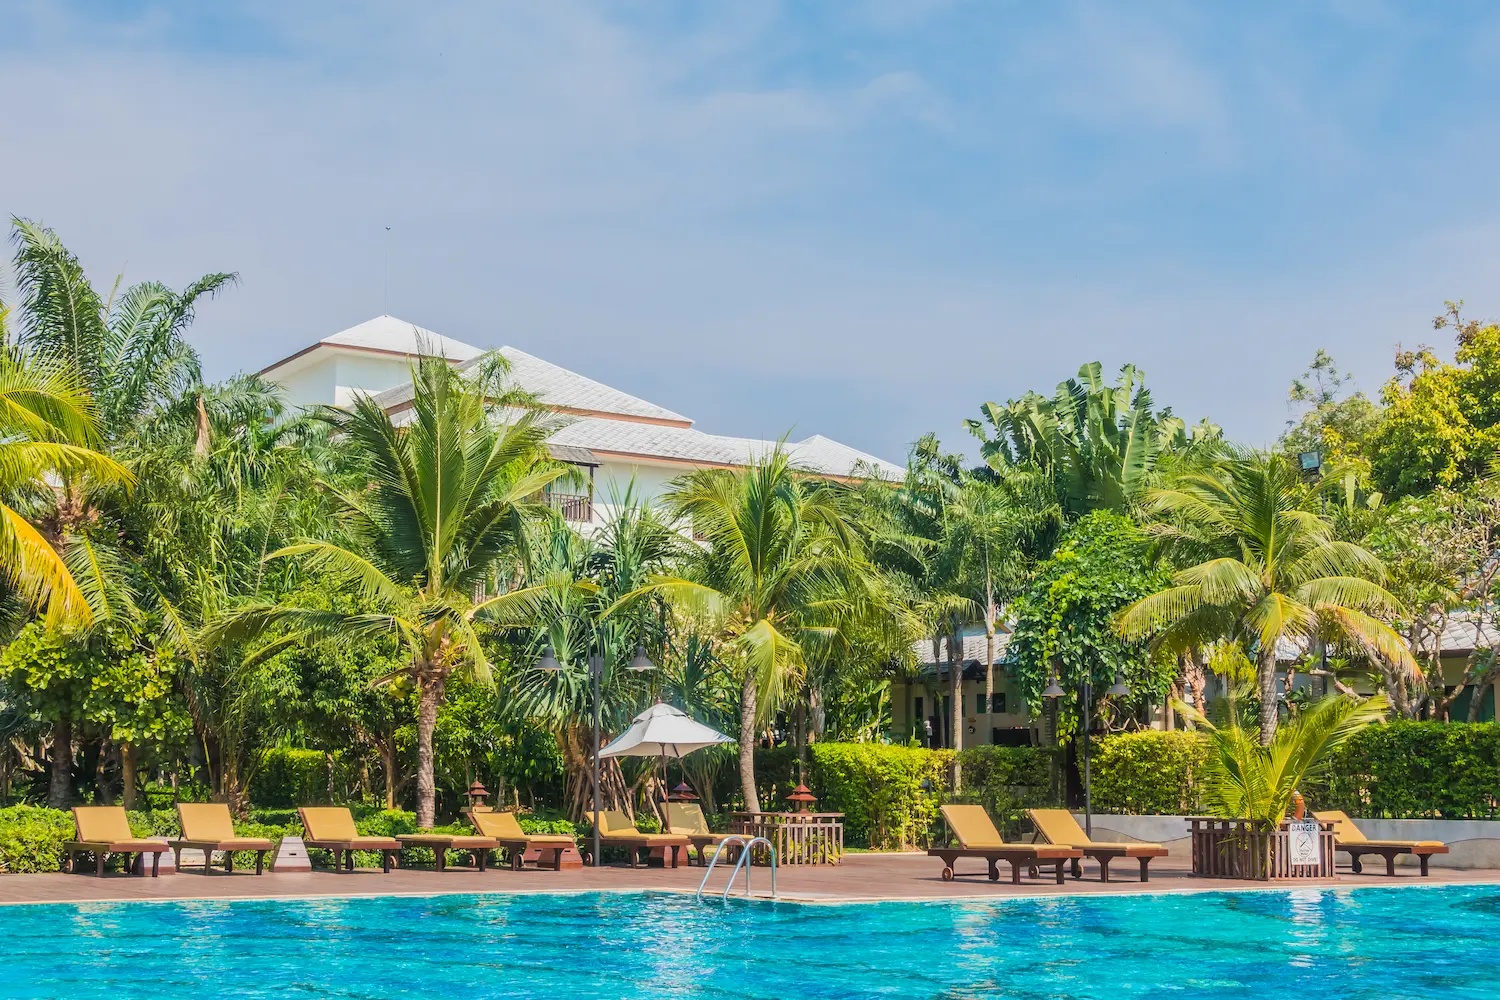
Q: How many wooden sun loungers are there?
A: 10